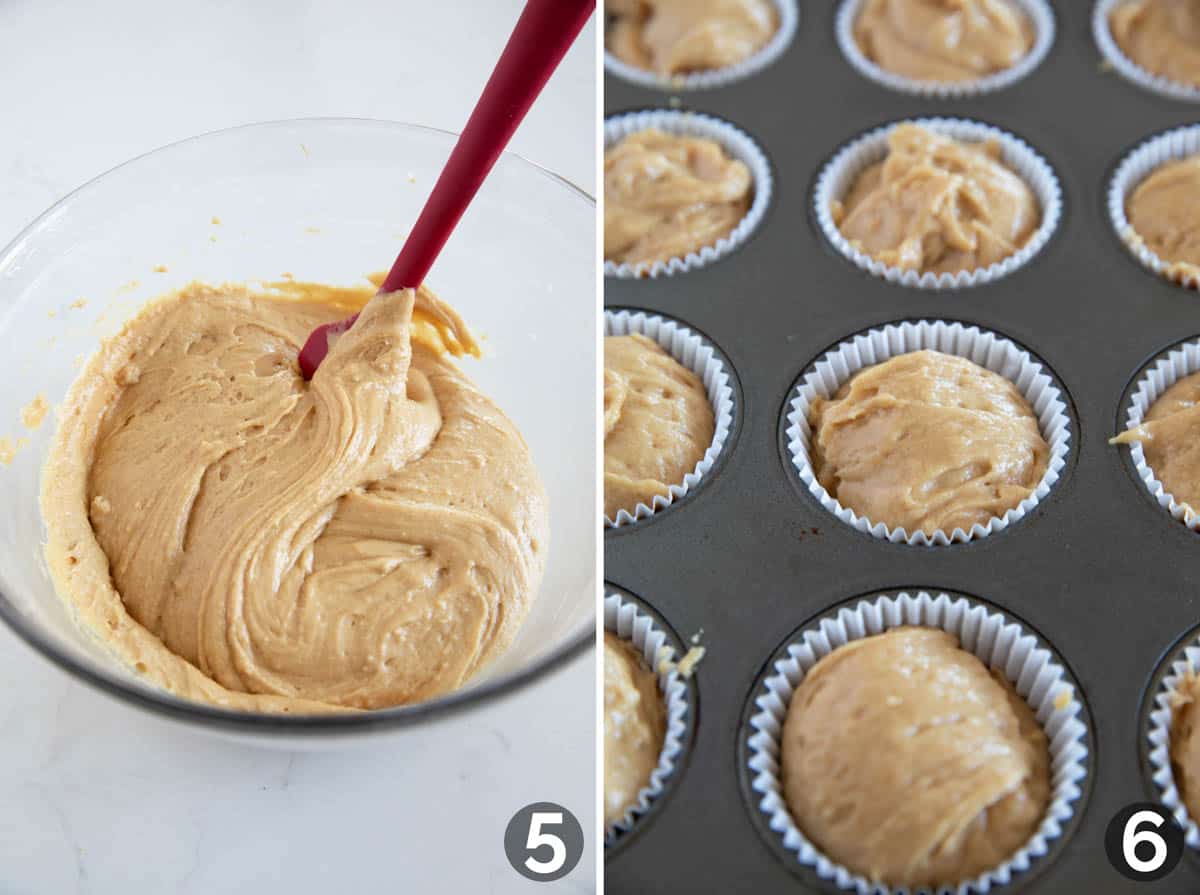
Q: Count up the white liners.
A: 12